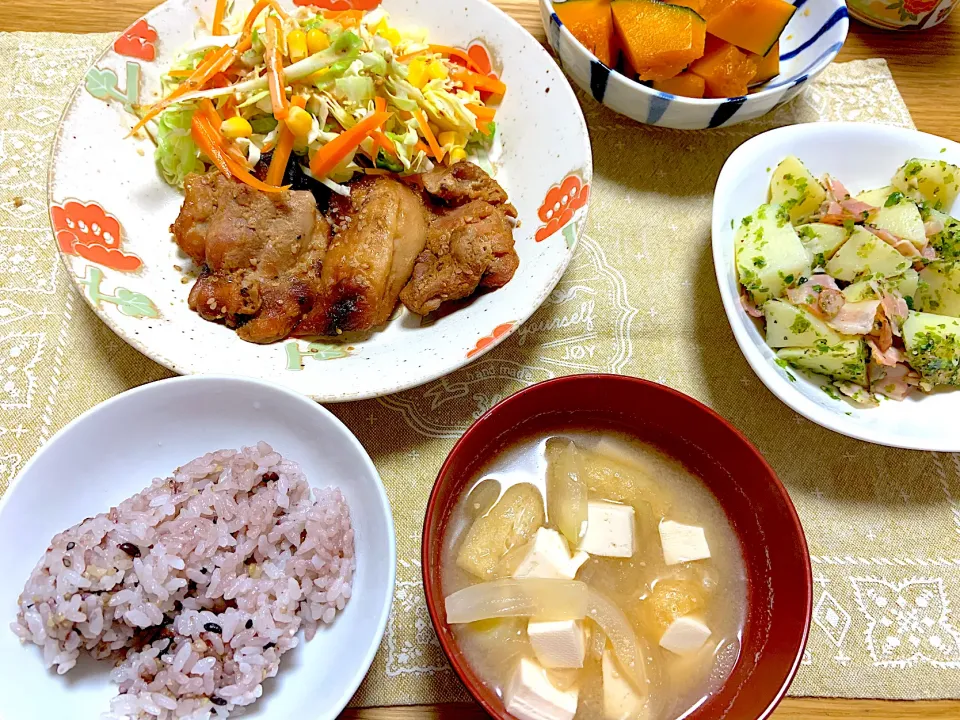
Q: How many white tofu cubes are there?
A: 7